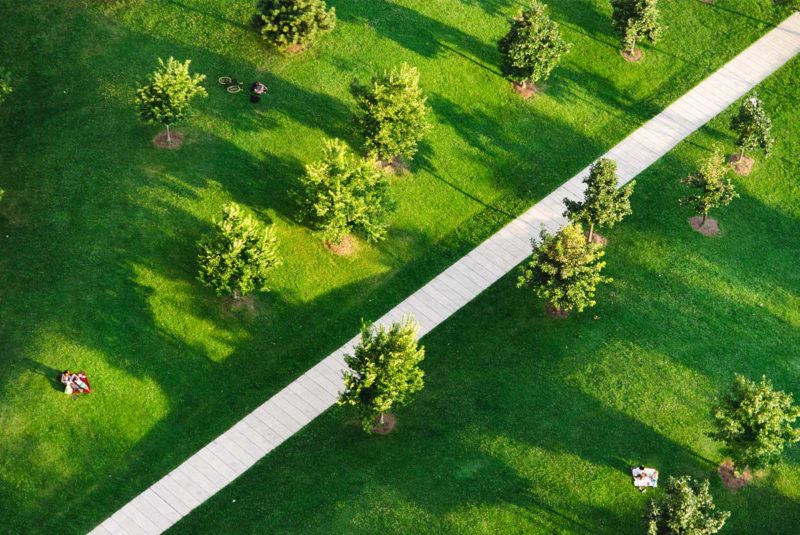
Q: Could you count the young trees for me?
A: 14